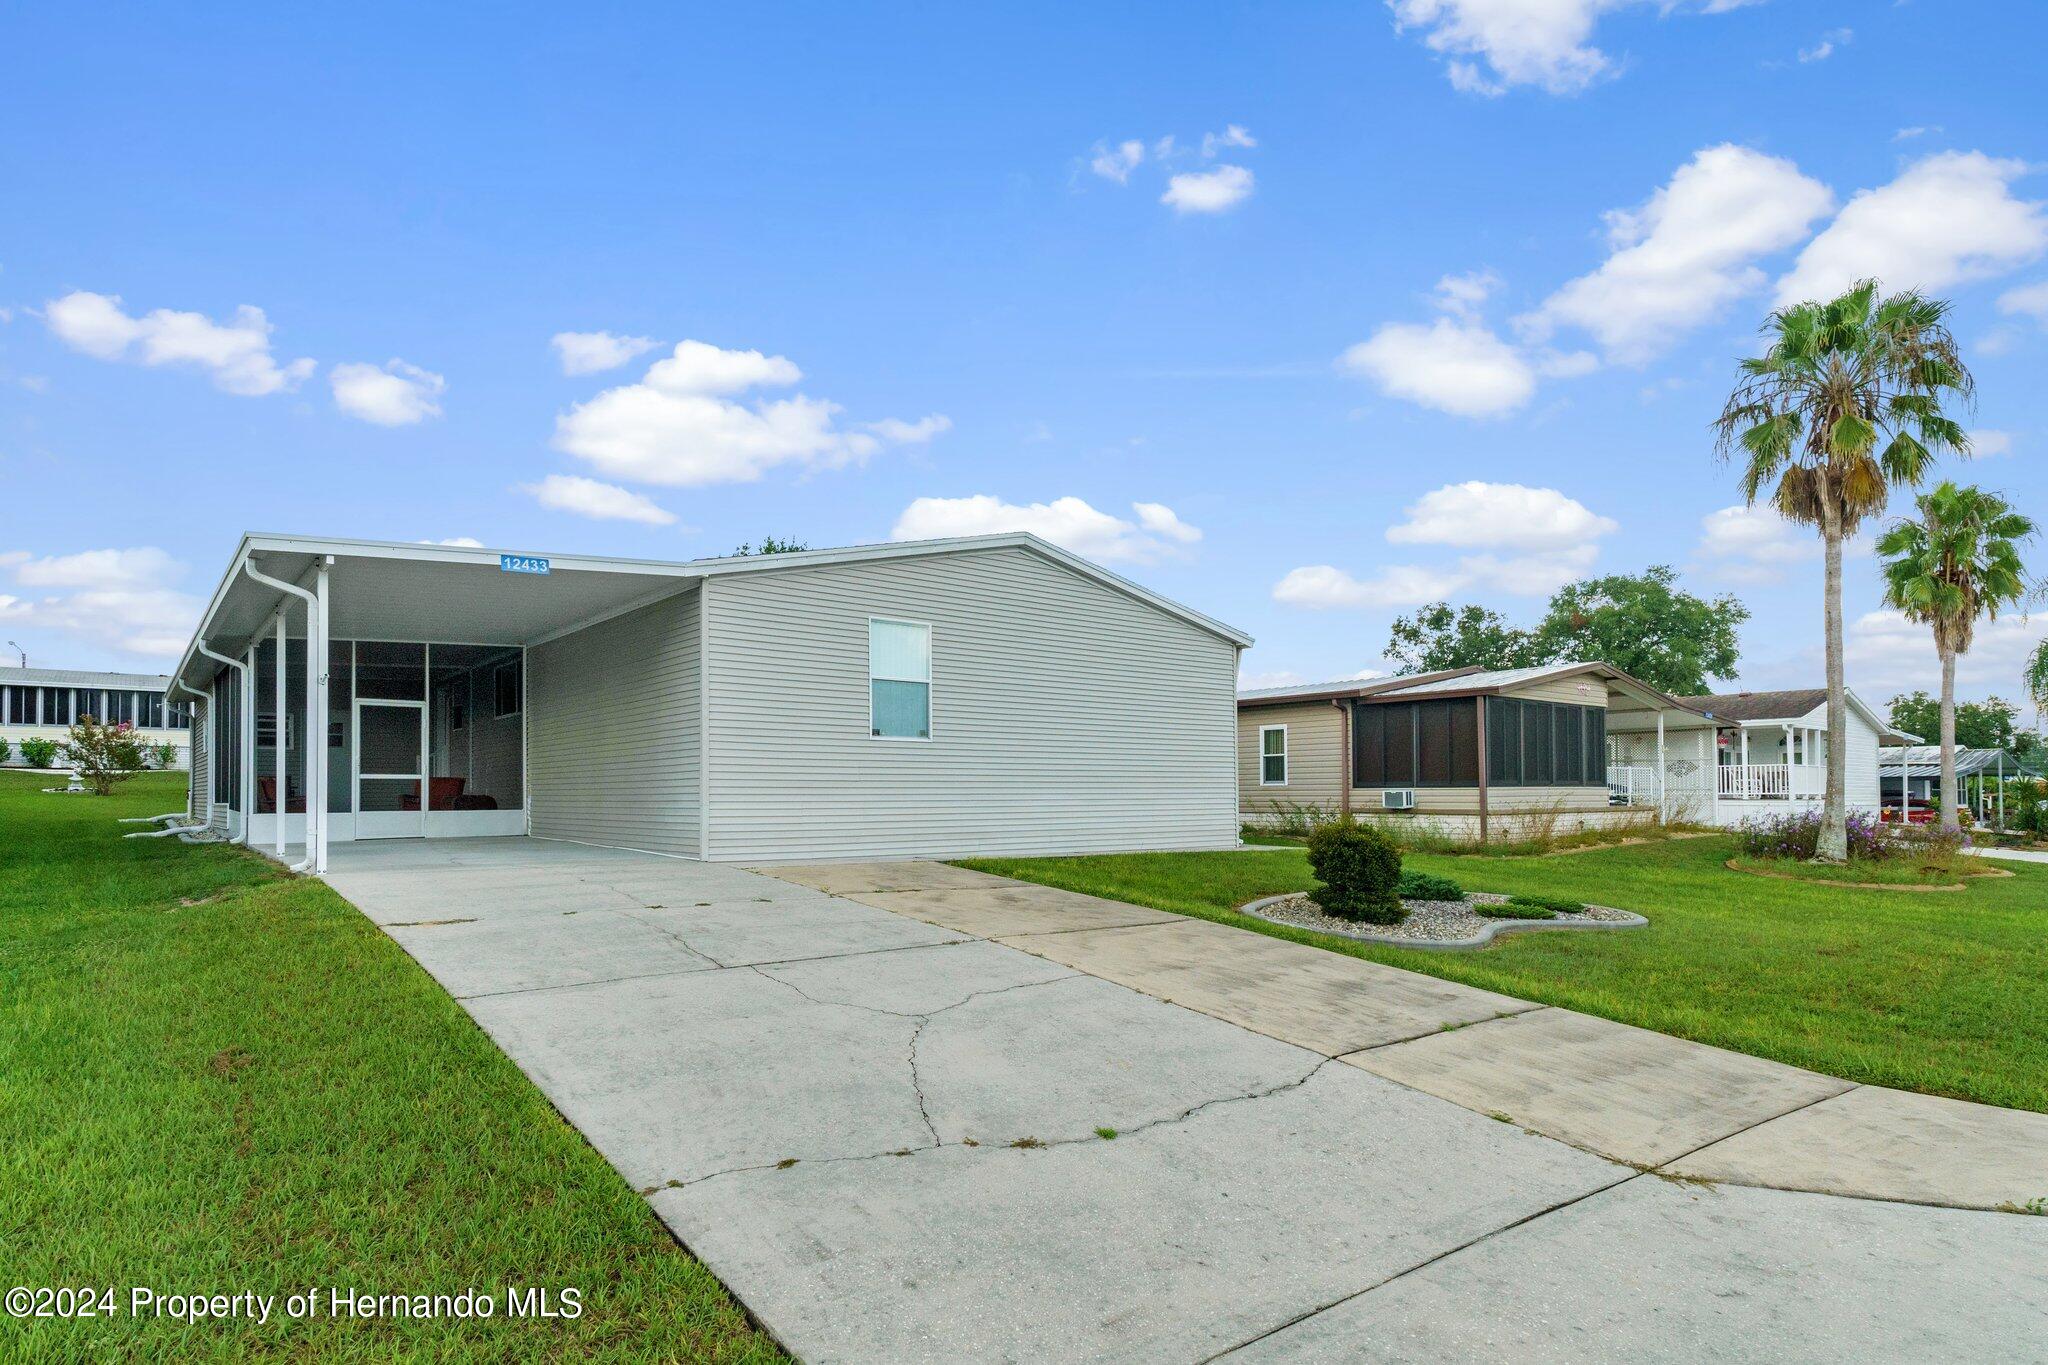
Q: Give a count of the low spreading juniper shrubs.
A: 3